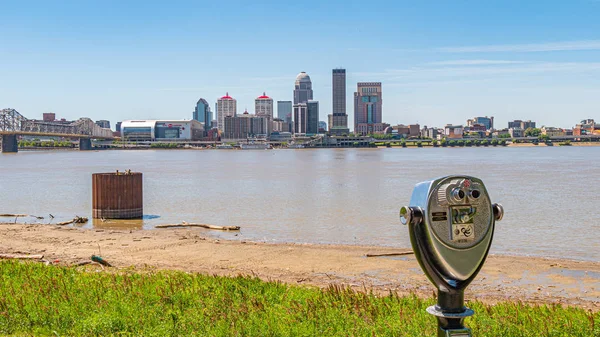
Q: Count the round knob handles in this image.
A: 2